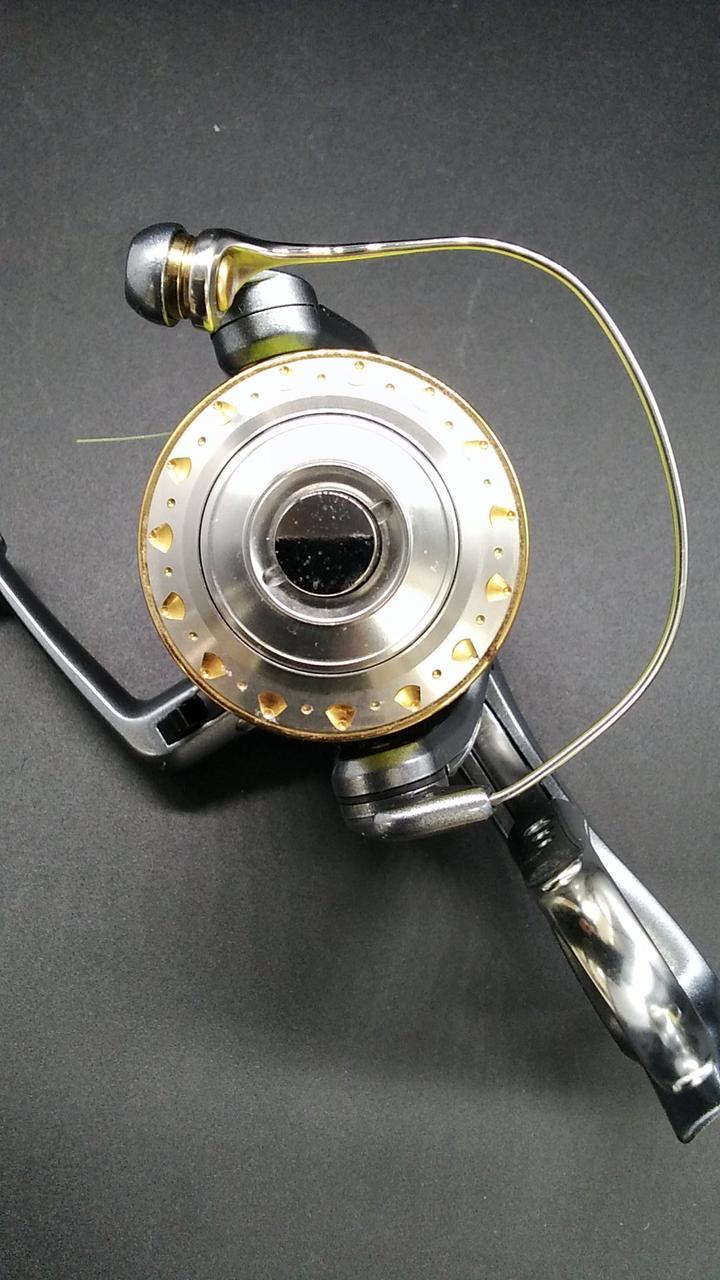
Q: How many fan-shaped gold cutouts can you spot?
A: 15